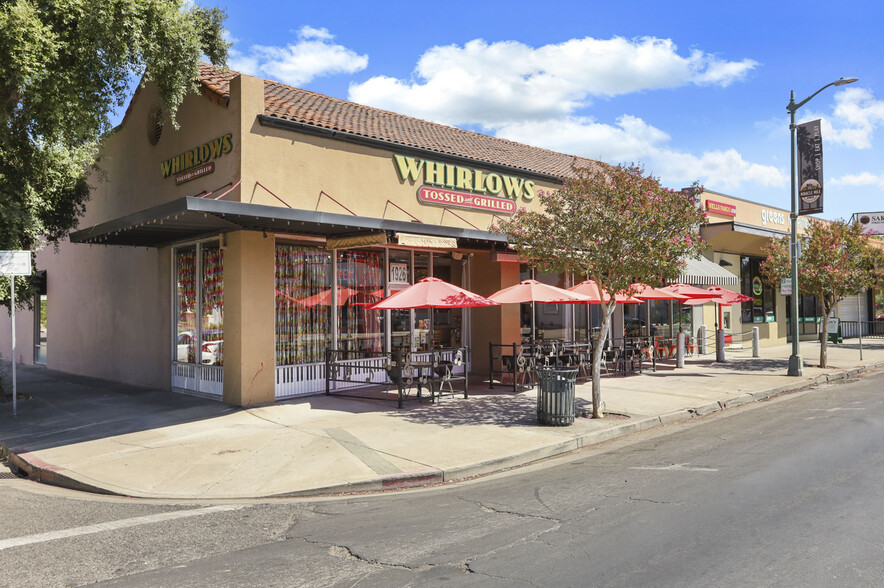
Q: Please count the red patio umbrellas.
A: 6